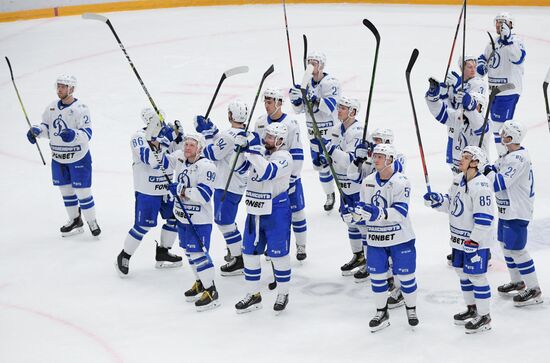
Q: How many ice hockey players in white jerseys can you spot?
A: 15